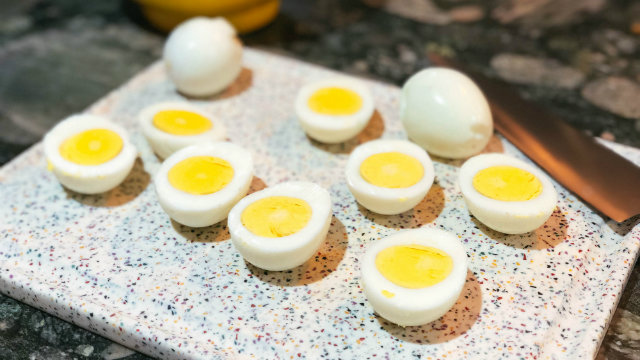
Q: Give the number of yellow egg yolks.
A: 8